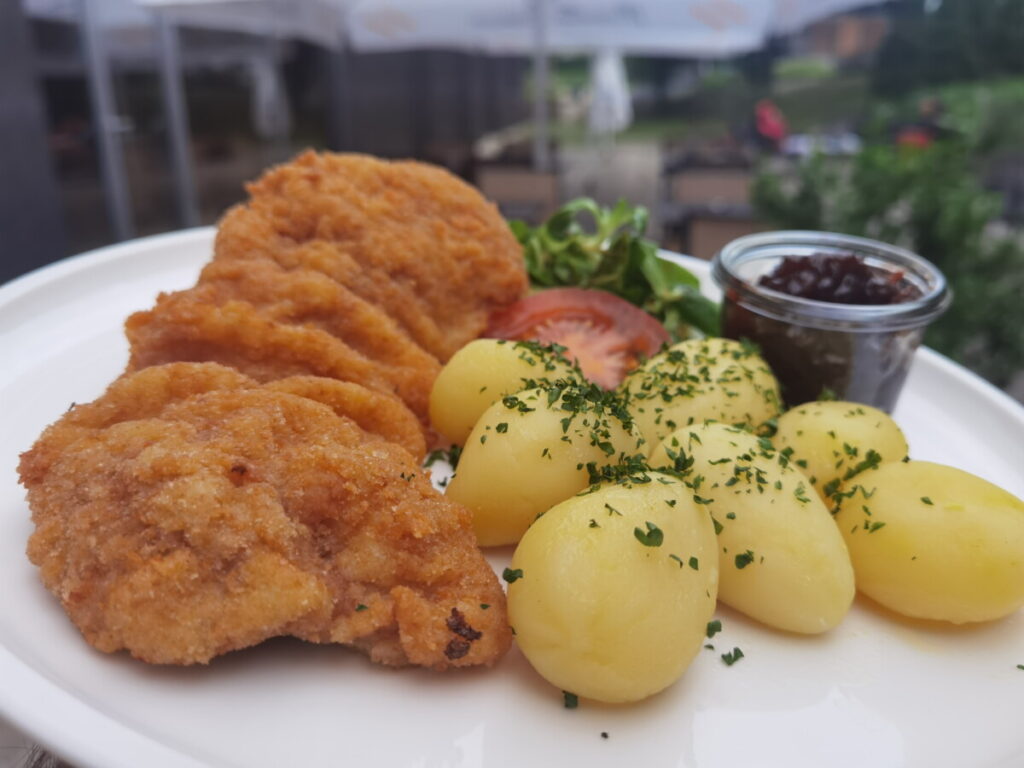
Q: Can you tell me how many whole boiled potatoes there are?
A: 7